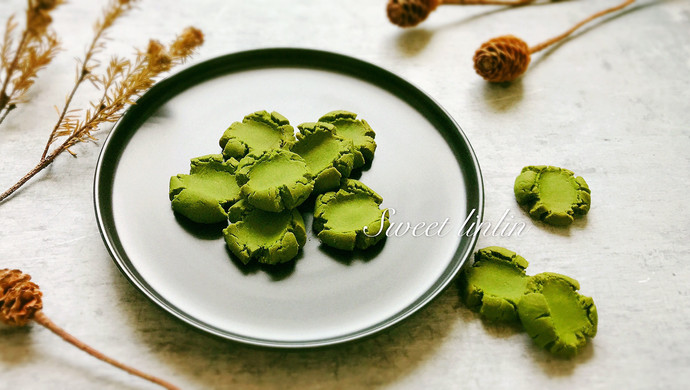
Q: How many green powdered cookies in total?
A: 10